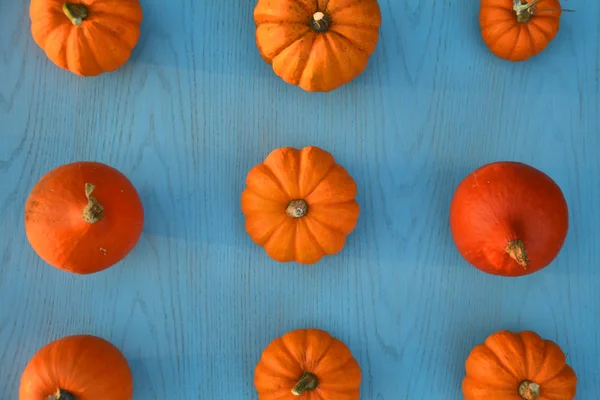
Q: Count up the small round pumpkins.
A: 9